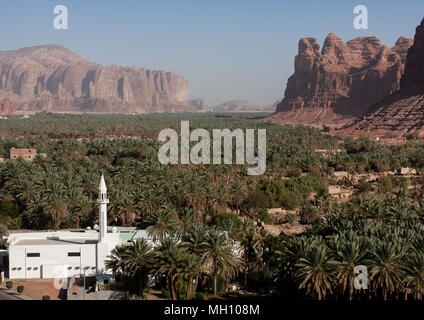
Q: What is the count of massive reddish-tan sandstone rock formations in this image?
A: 2